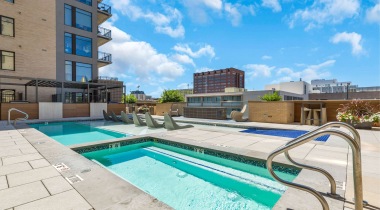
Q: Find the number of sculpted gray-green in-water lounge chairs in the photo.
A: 6